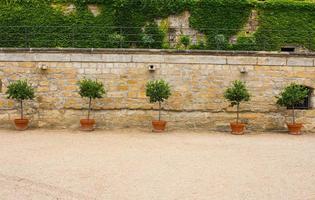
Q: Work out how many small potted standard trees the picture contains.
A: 5